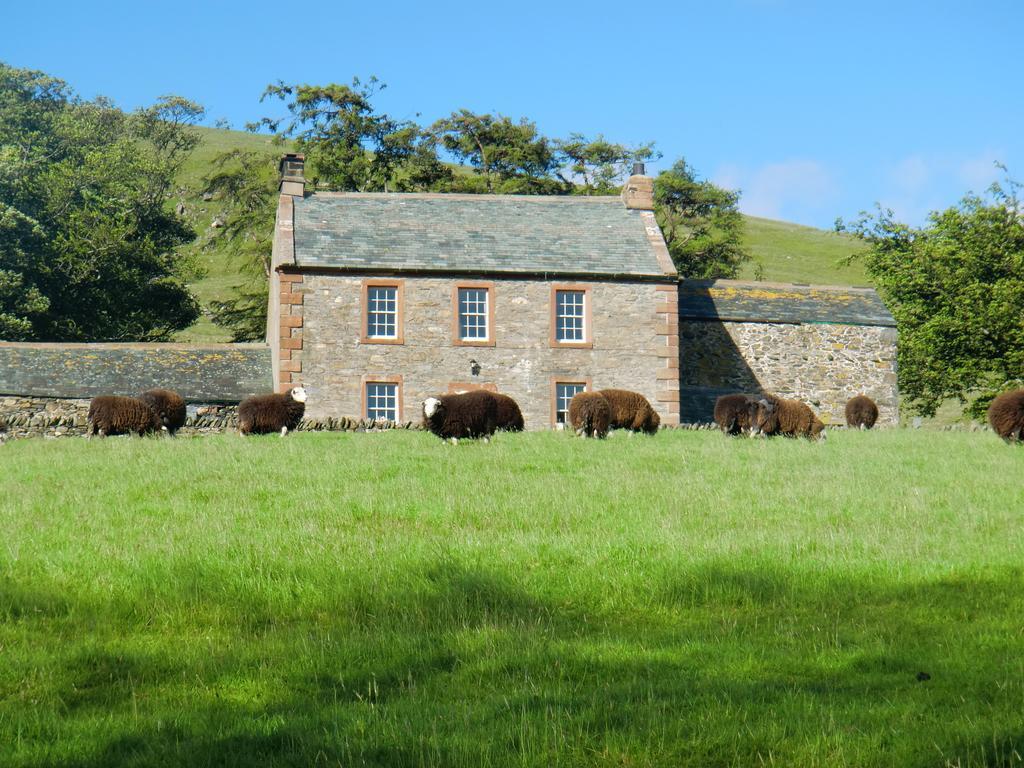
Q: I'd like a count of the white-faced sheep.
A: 2